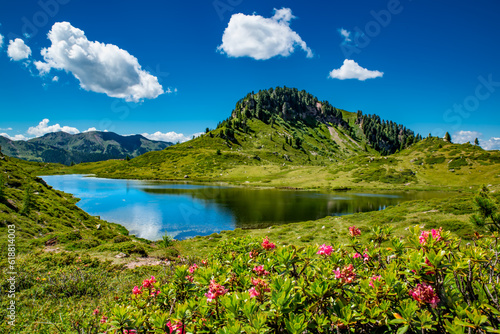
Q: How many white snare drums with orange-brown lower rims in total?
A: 0